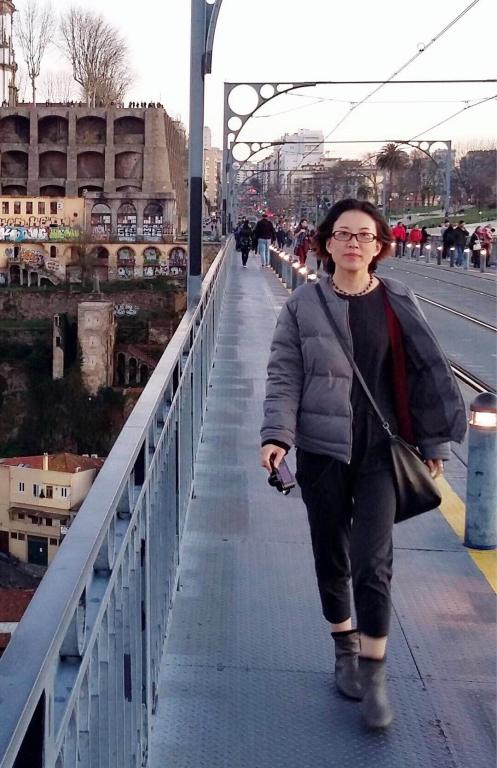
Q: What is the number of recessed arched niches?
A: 12